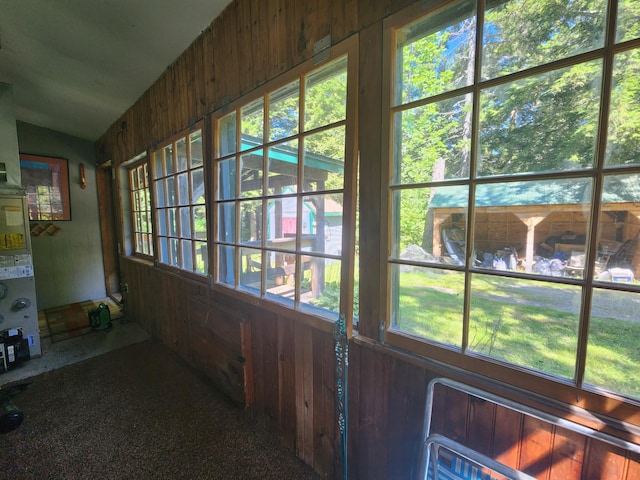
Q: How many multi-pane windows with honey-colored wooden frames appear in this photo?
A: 4